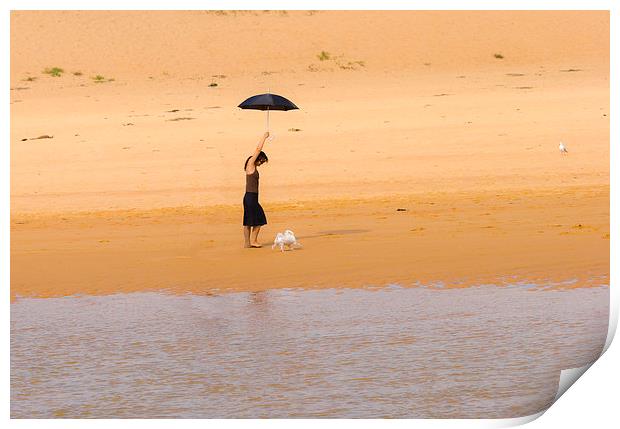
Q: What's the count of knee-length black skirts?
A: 1